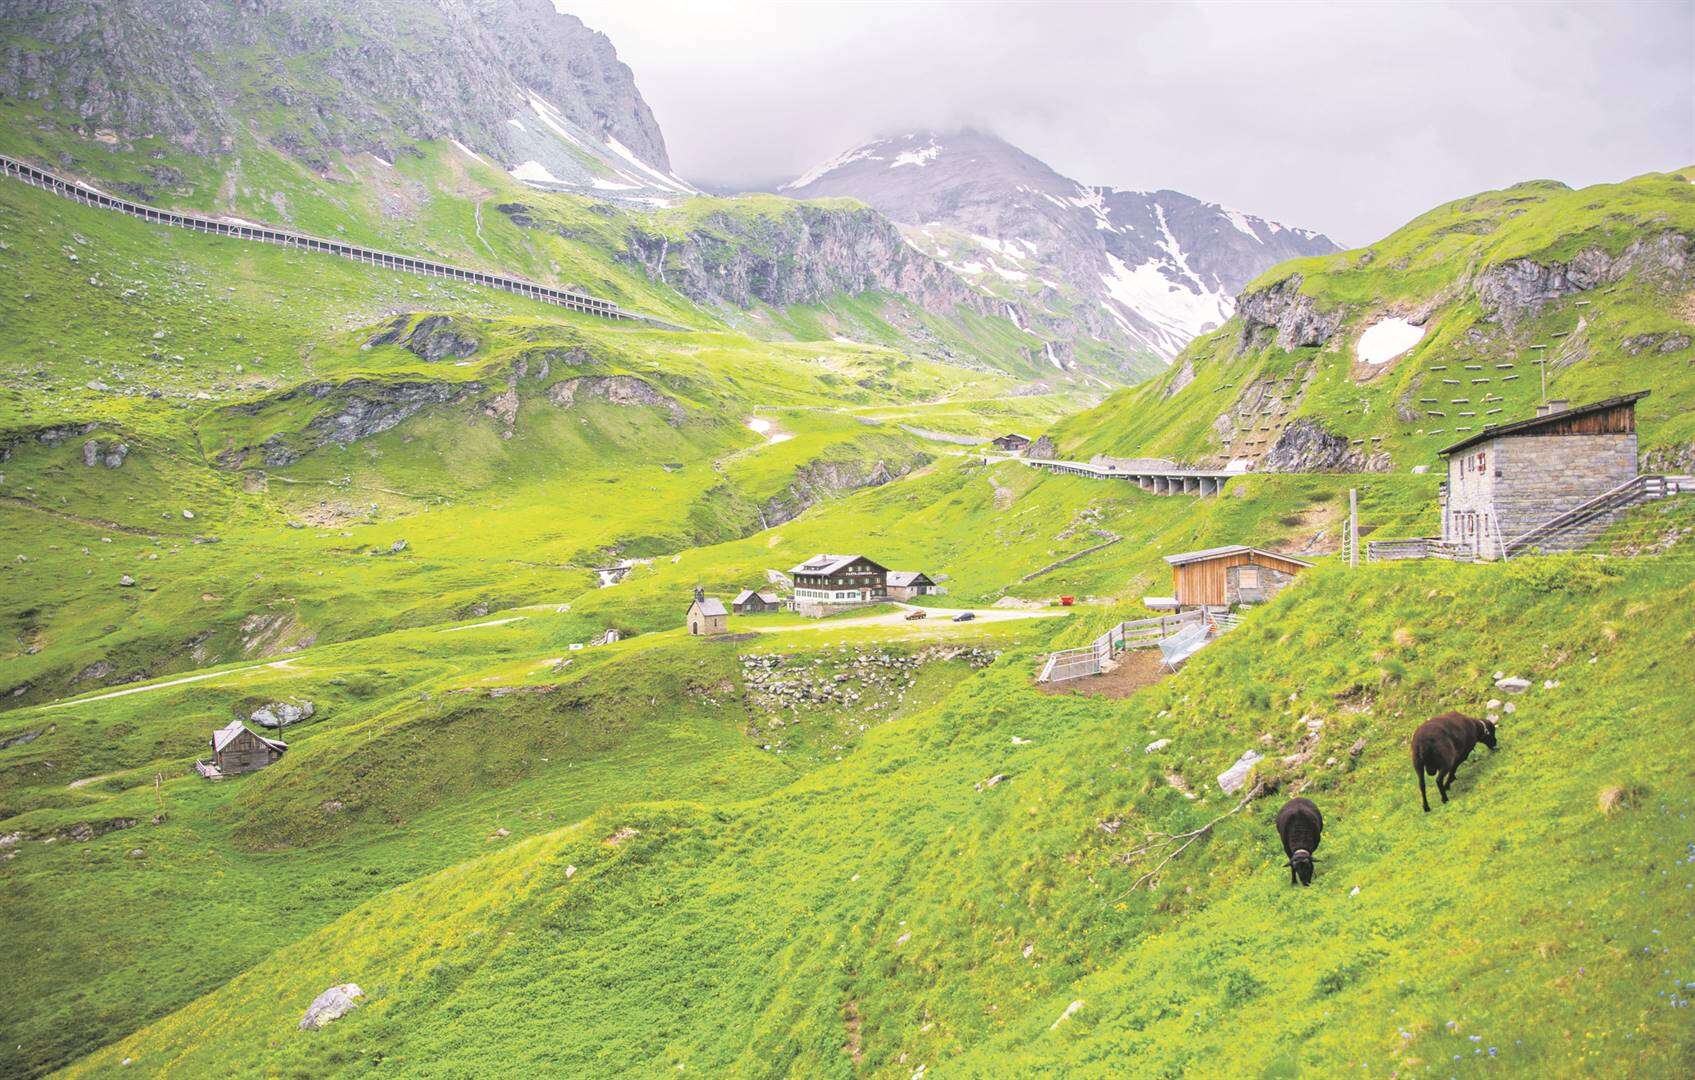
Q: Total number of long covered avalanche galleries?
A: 1